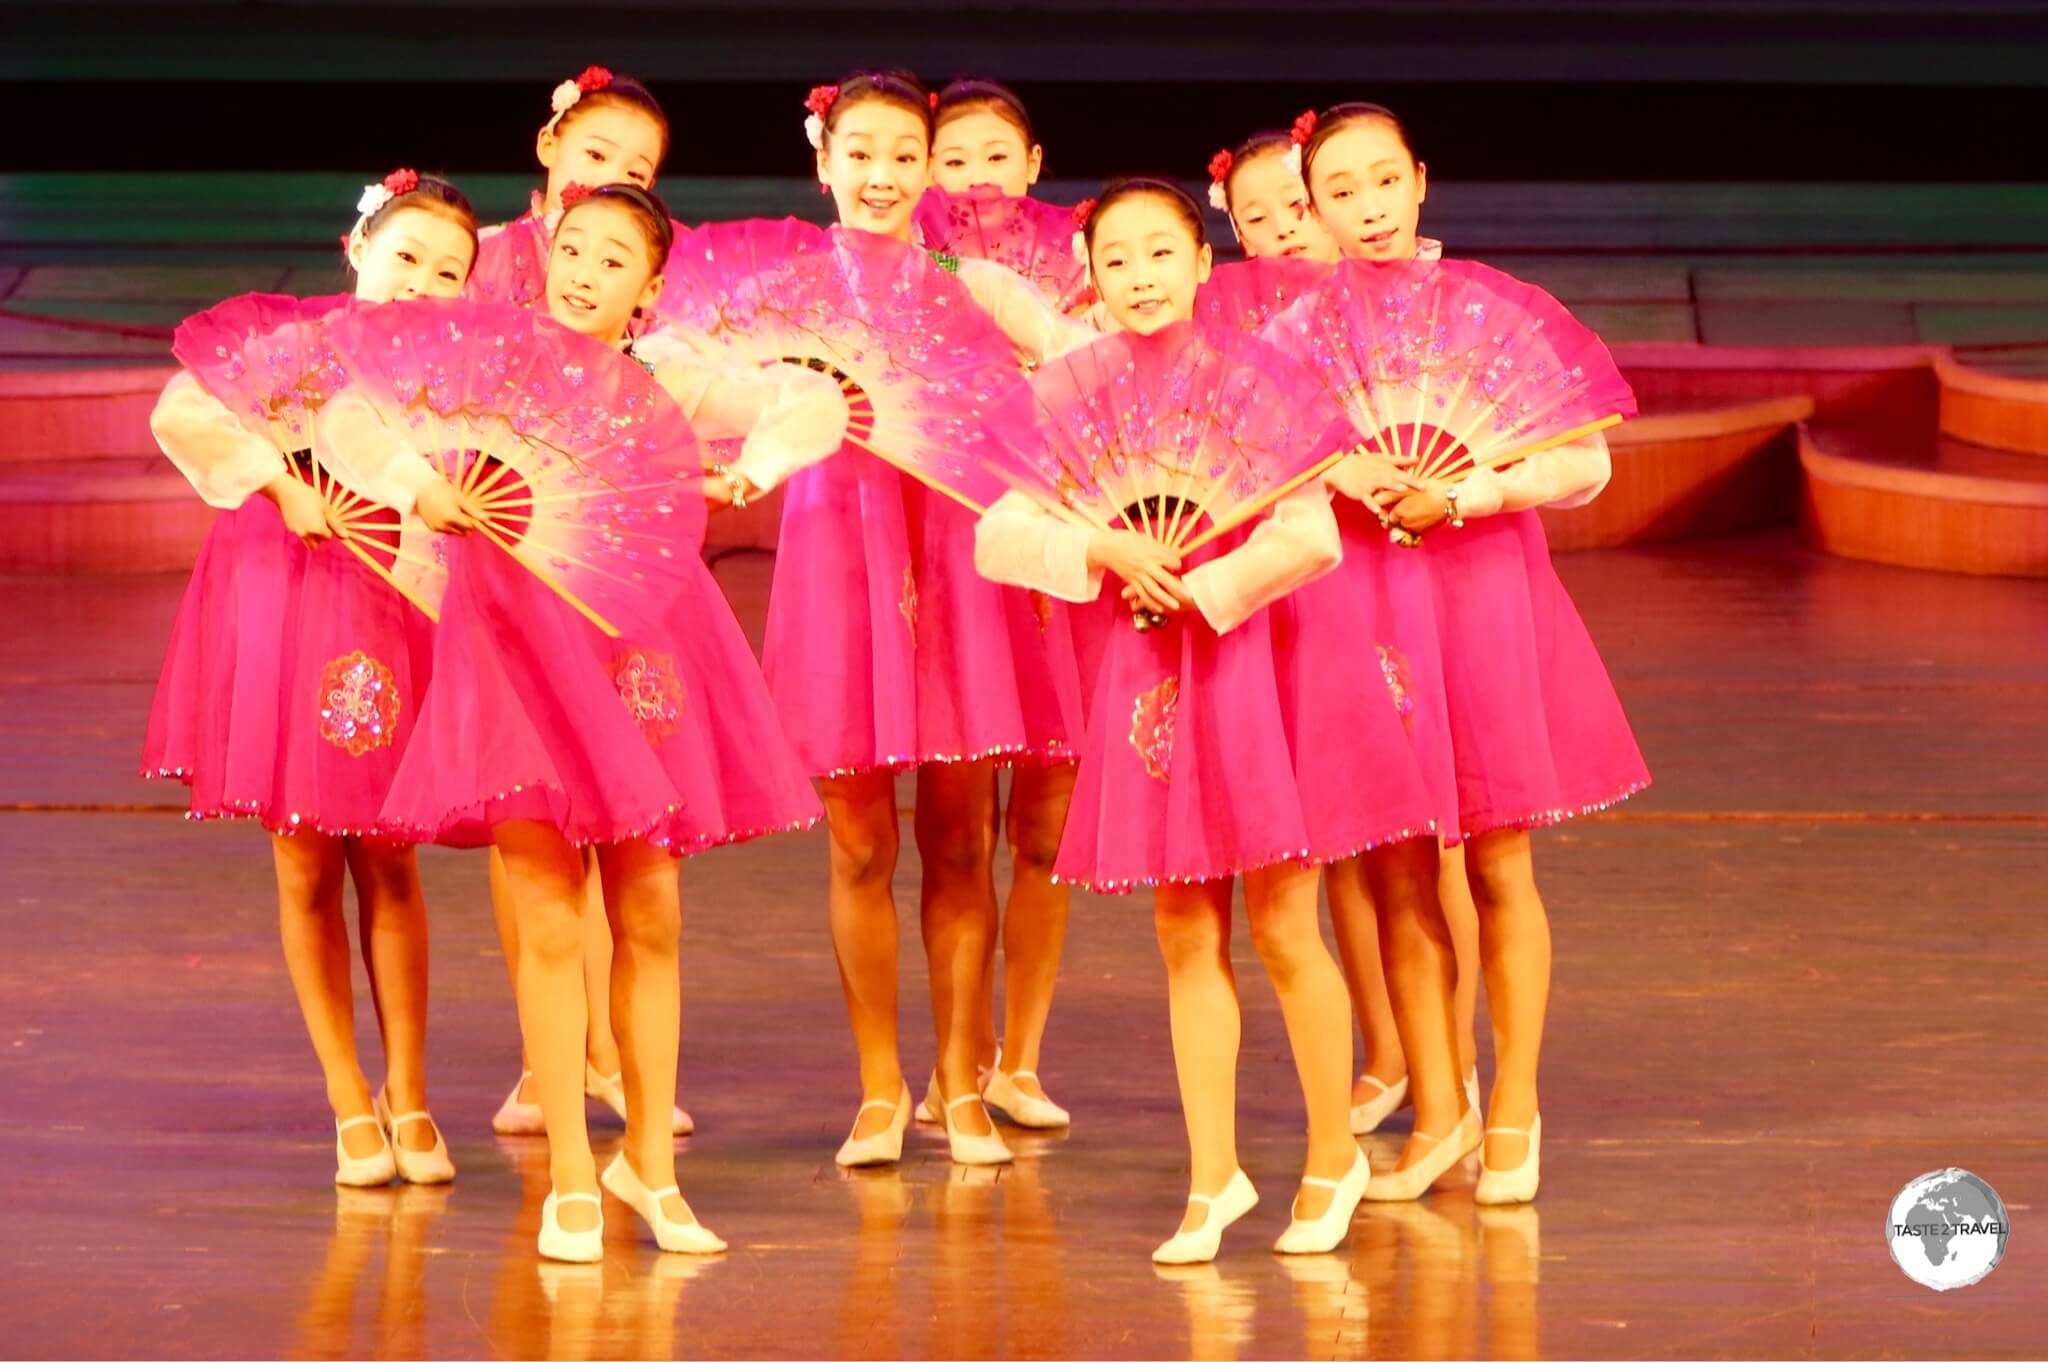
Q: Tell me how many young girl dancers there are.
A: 8